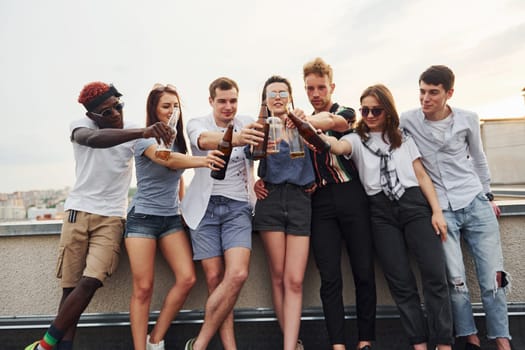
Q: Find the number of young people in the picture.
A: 7